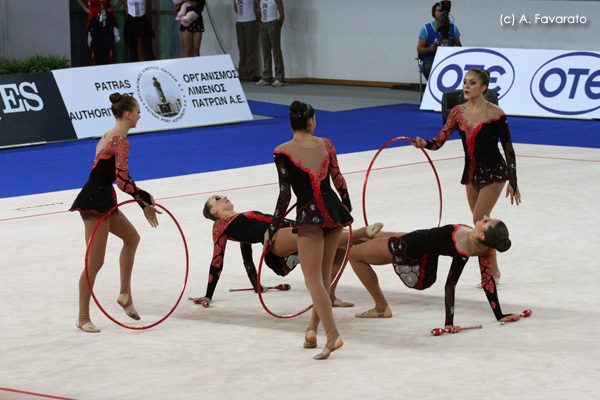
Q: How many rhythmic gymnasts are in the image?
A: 5